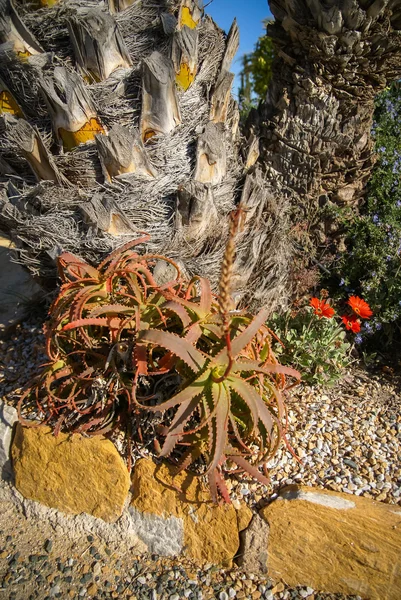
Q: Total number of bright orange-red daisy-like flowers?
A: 3